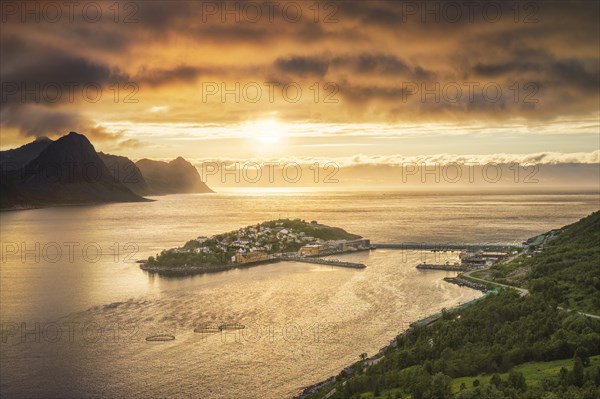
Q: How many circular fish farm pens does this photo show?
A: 3